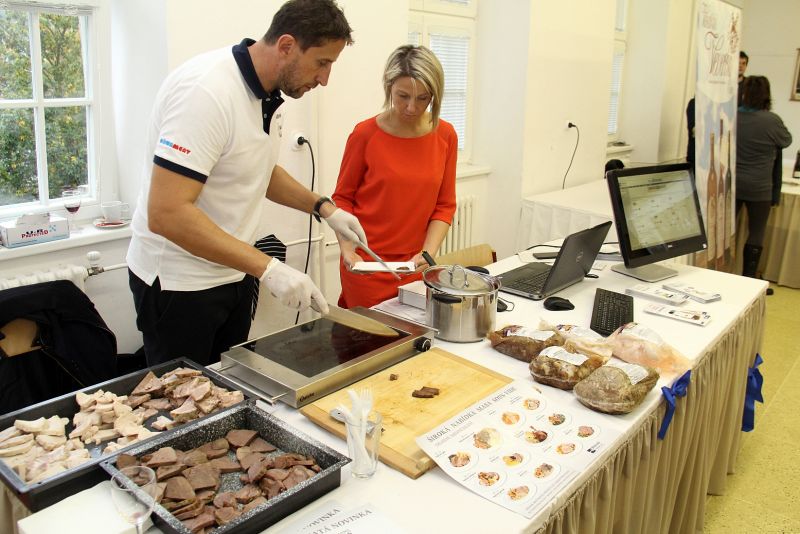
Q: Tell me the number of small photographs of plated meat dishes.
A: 12